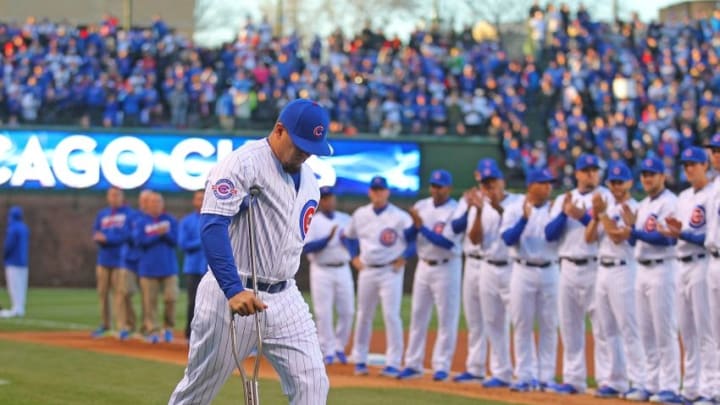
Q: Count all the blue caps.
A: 12